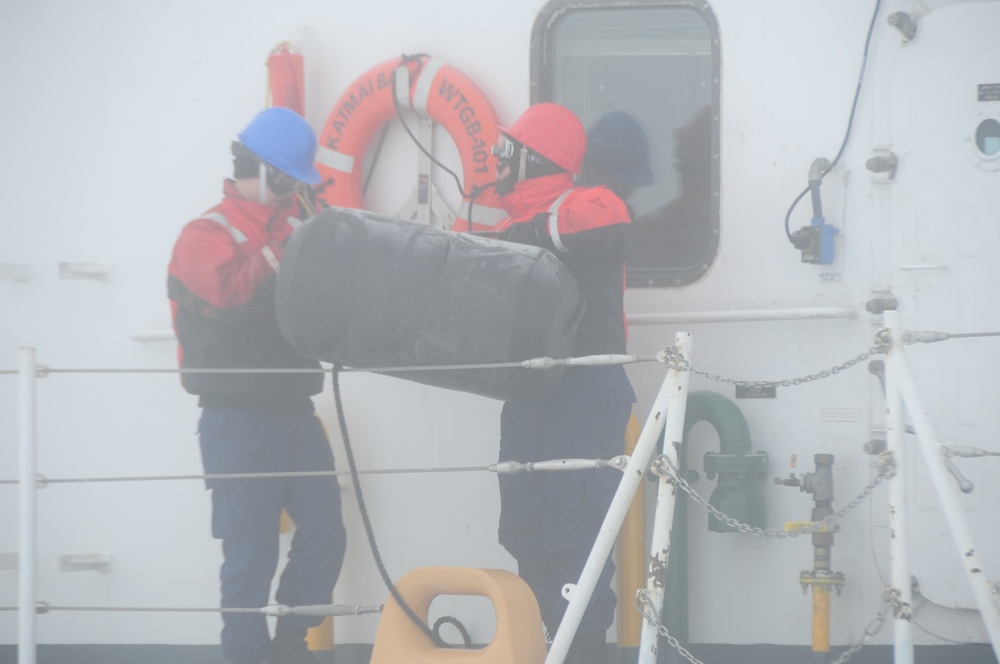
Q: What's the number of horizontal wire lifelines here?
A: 3